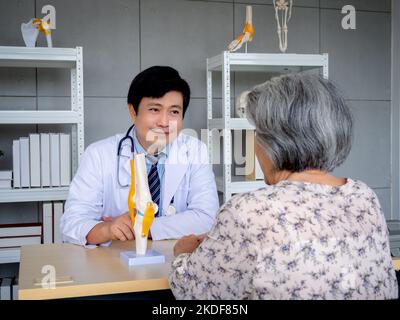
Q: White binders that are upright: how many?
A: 6